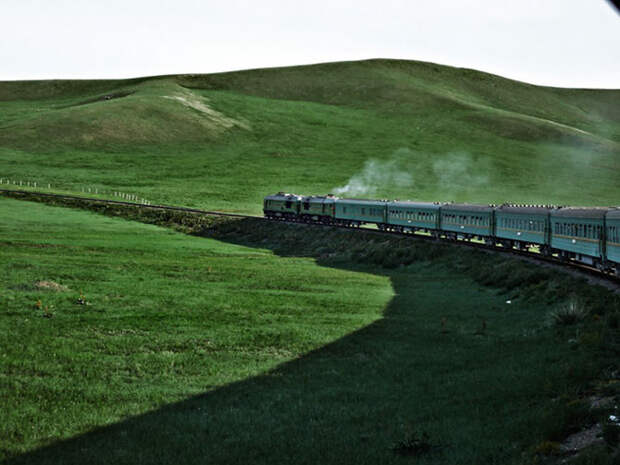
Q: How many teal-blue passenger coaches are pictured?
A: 6